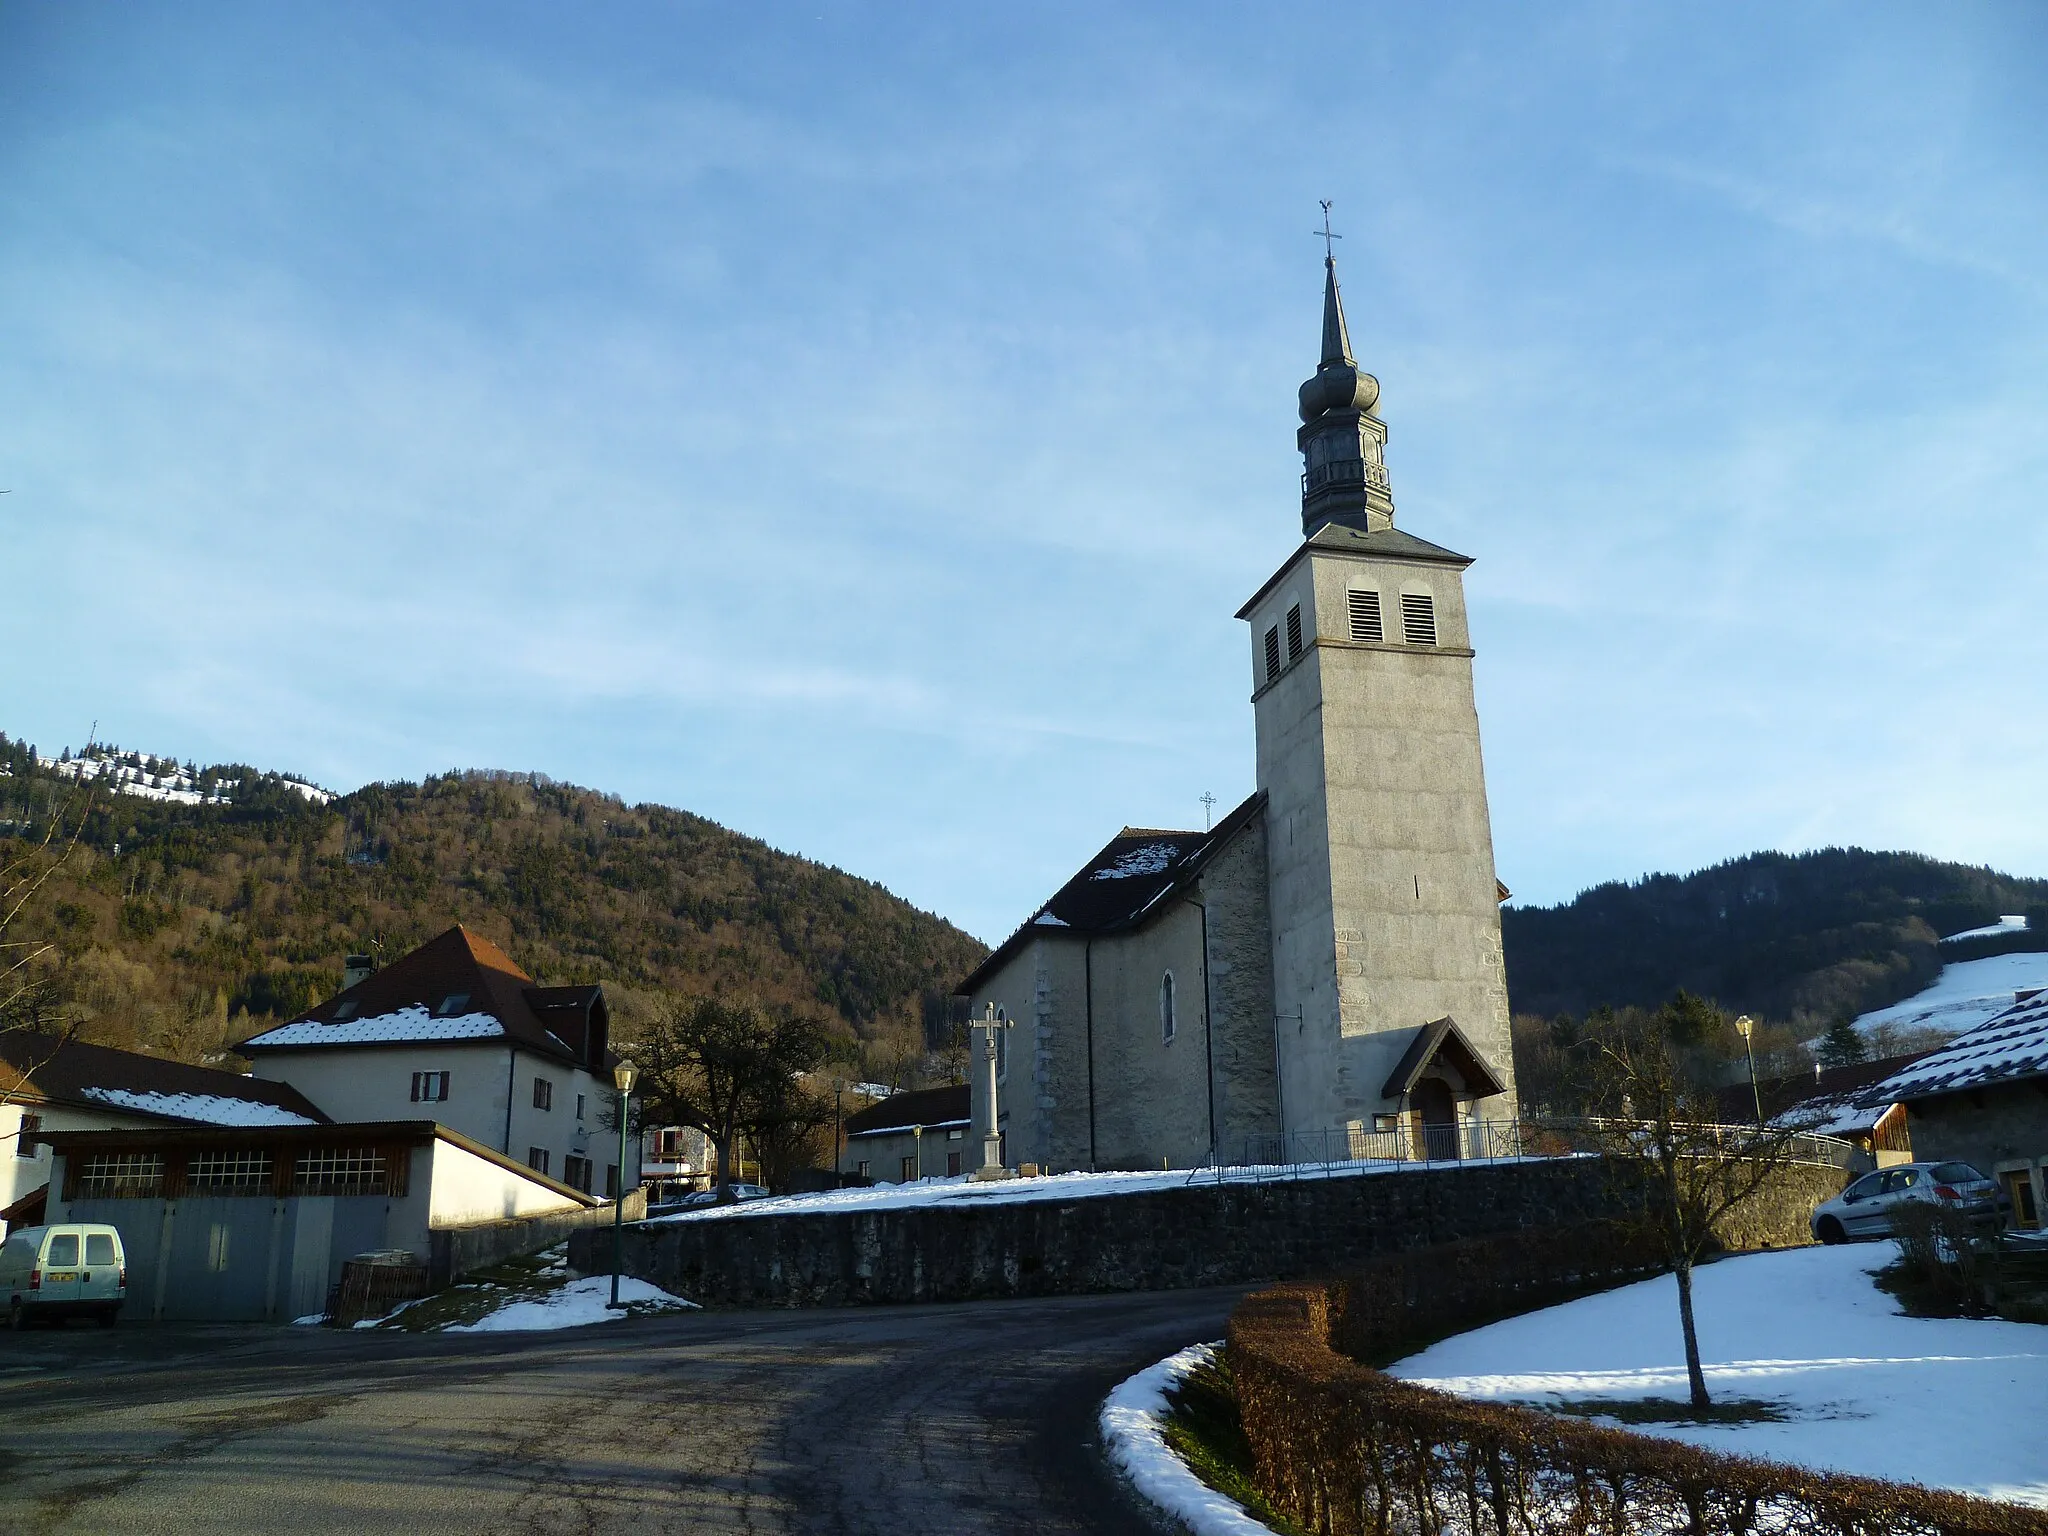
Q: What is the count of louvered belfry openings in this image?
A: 4